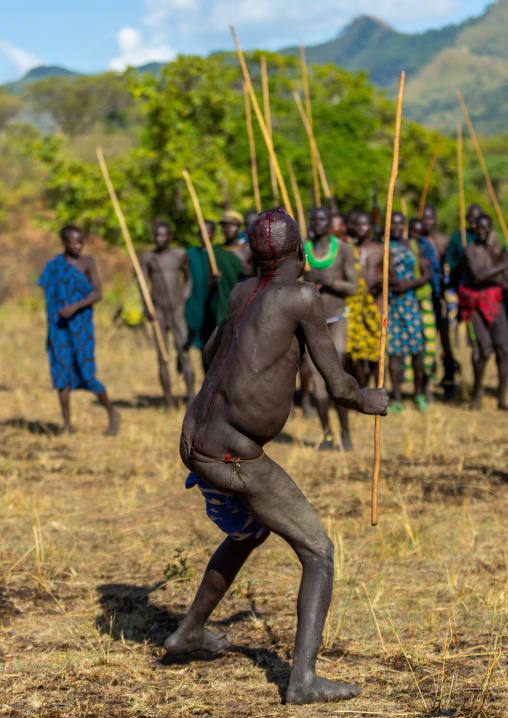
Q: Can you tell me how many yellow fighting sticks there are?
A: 13